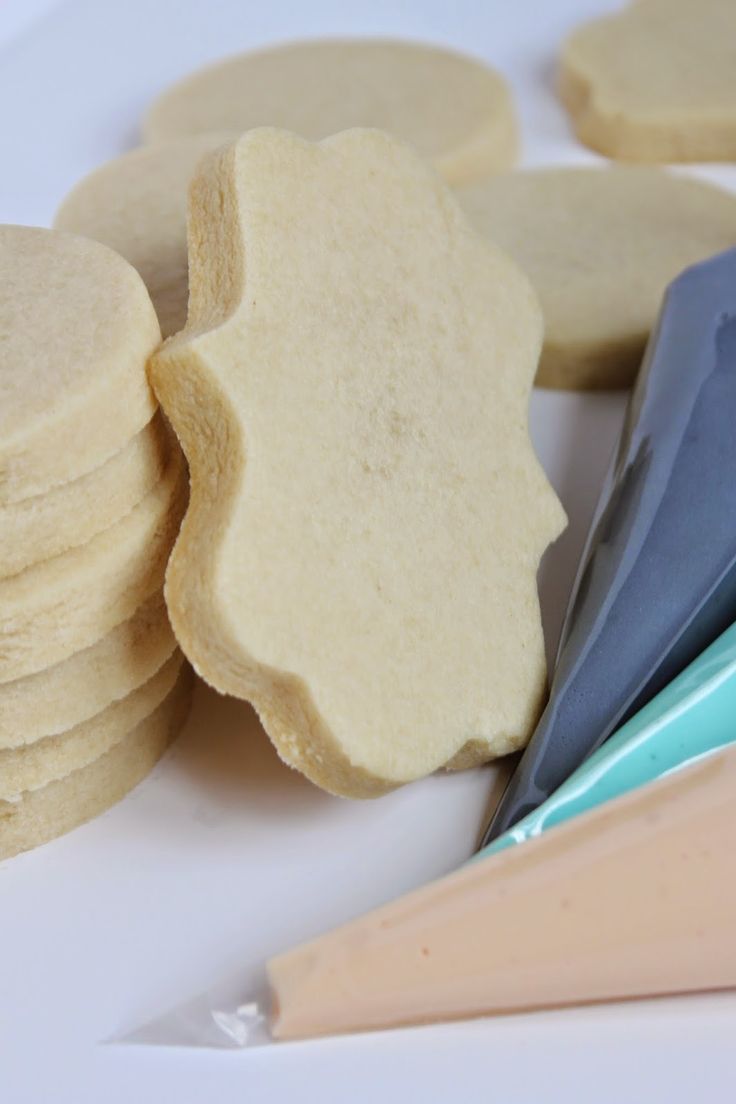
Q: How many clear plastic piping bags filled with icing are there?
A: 3